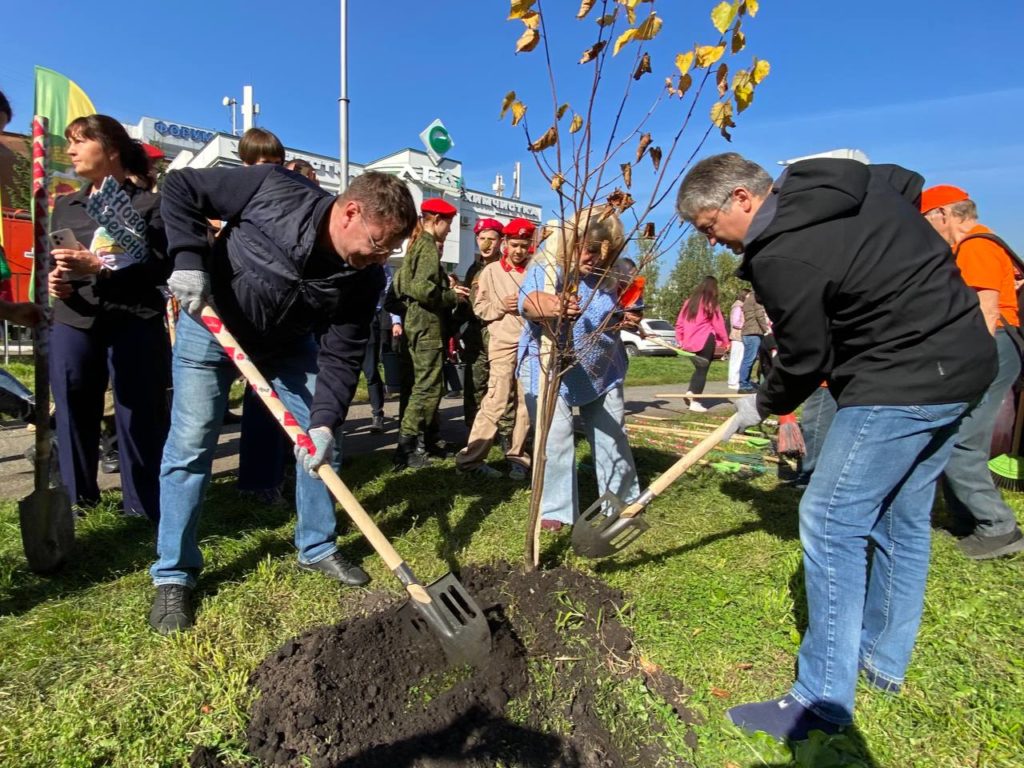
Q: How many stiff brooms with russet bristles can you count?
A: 1